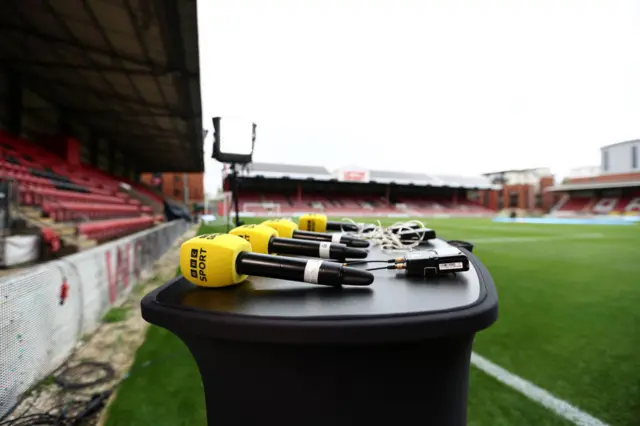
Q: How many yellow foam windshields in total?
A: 4